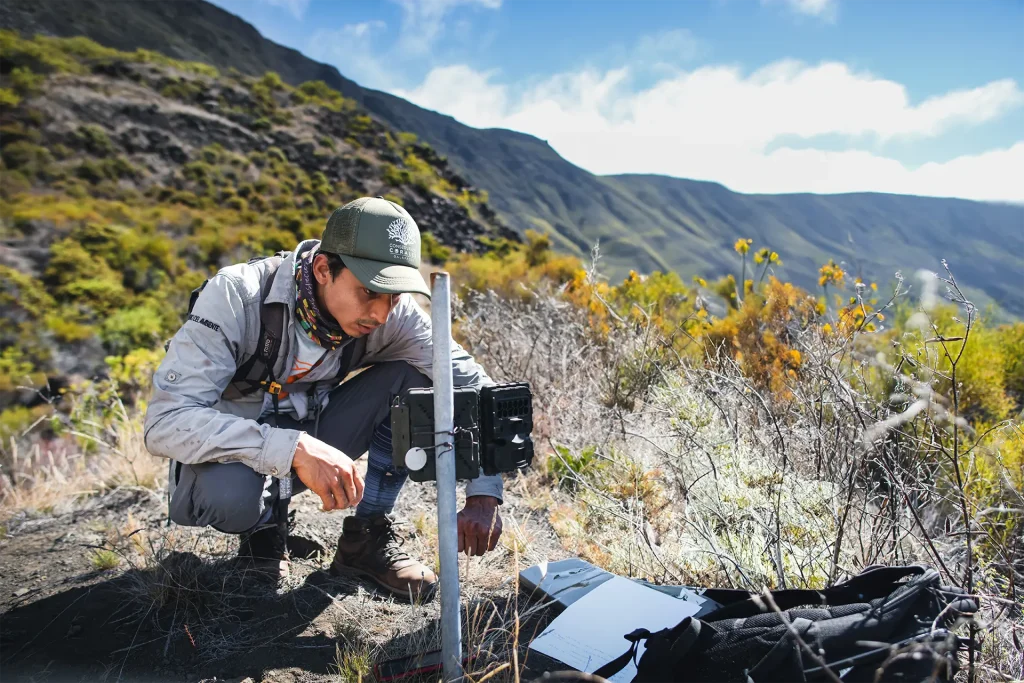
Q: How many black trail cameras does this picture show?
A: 1